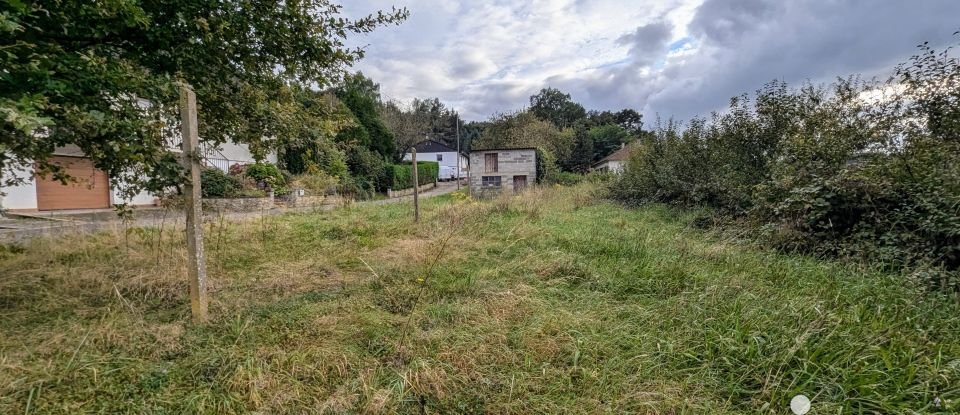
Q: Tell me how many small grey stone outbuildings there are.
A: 1